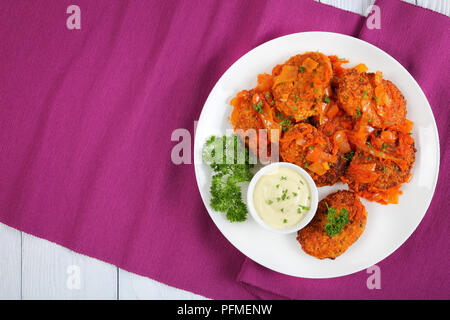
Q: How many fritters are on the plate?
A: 7